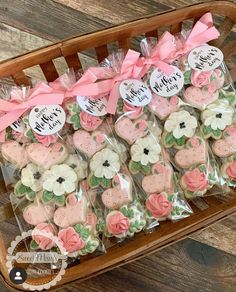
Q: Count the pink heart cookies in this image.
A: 12